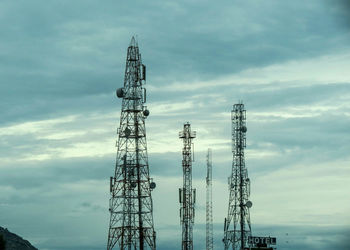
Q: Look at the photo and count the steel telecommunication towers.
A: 4